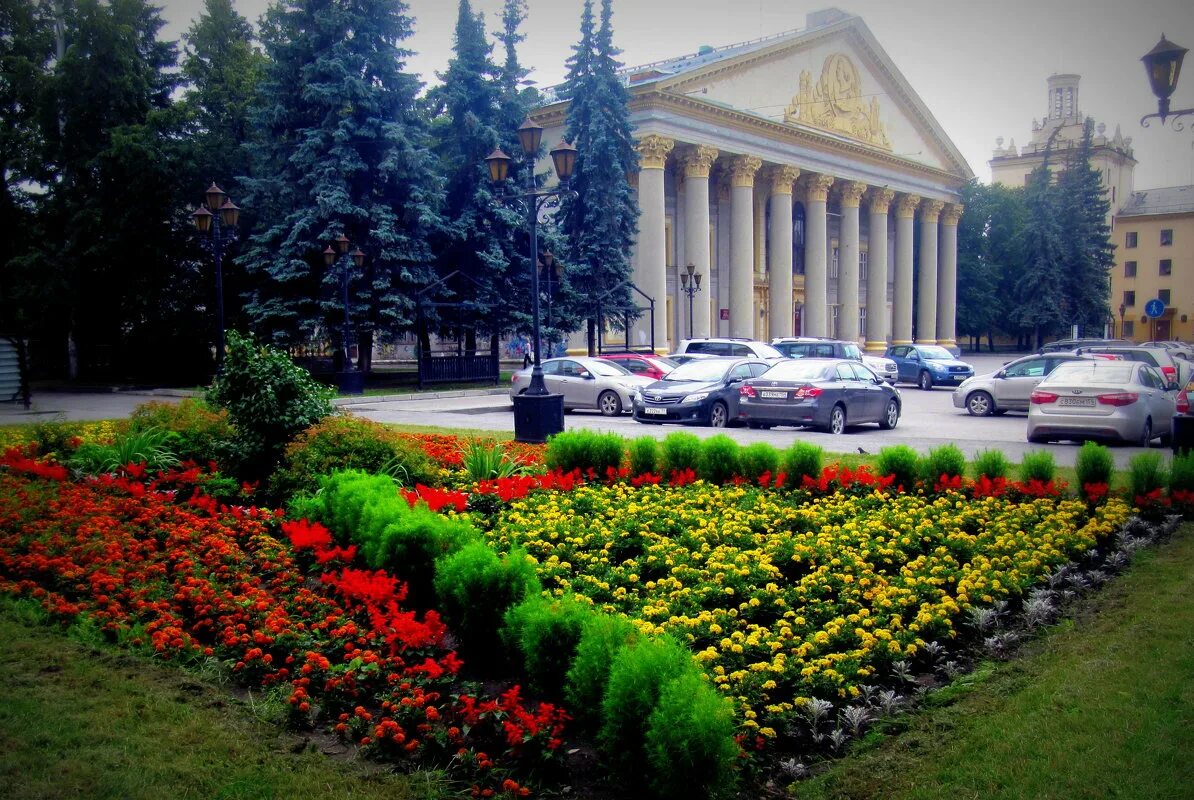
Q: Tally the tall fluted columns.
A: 10